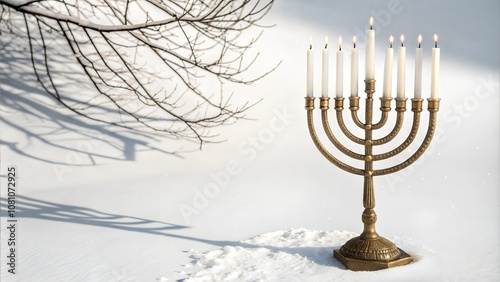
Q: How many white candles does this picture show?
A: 9